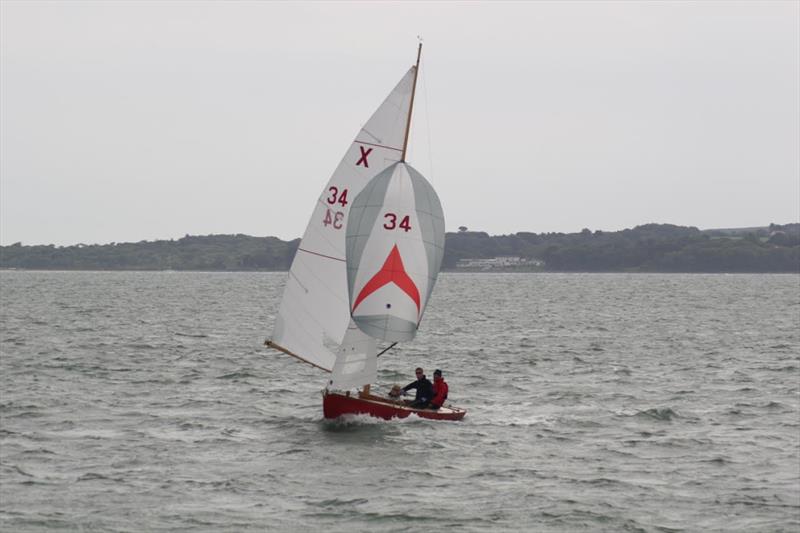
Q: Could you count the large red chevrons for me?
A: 1